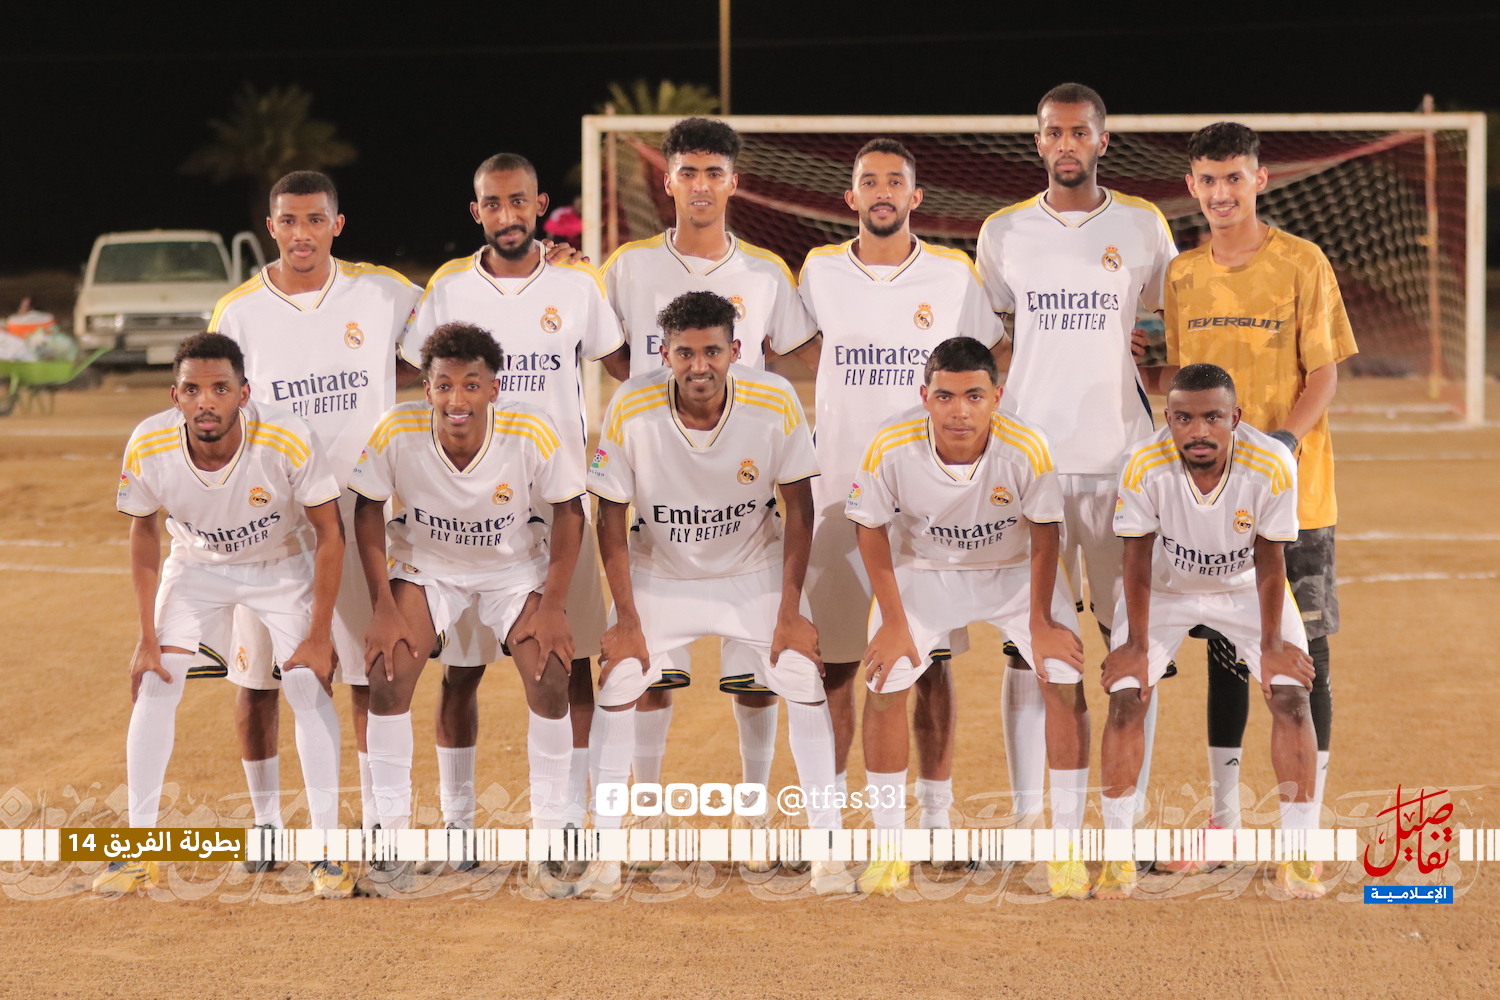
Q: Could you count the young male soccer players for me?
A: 11